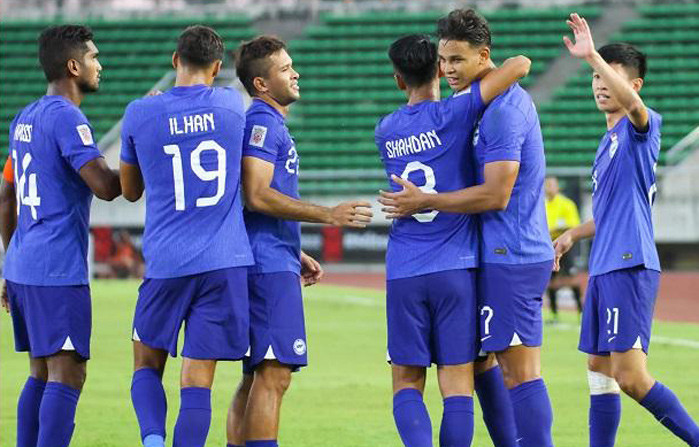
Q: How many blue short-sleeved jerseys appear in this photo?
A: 6